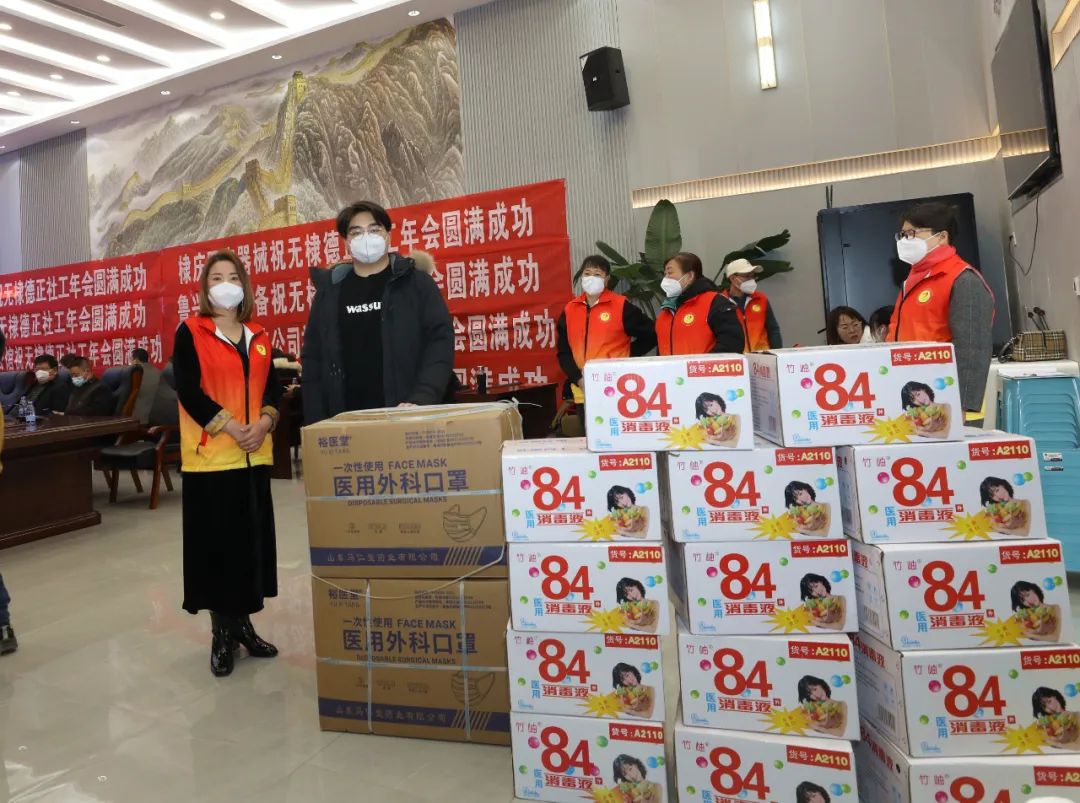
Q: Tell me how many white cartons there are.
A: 14